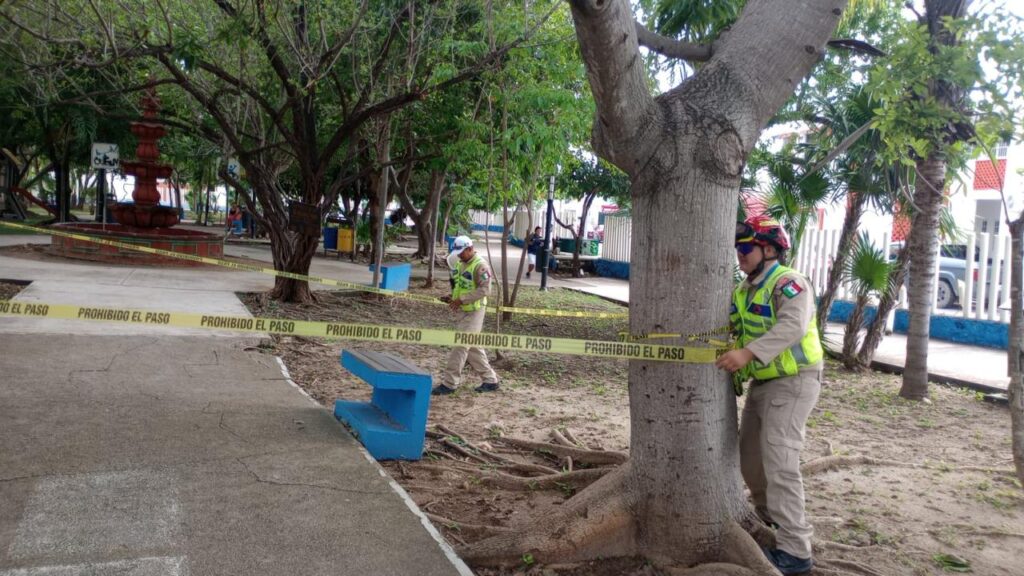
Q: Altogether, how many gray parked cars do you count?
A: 1